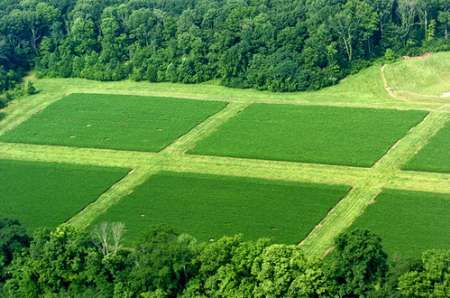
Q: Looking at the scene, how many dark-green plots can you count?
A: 6